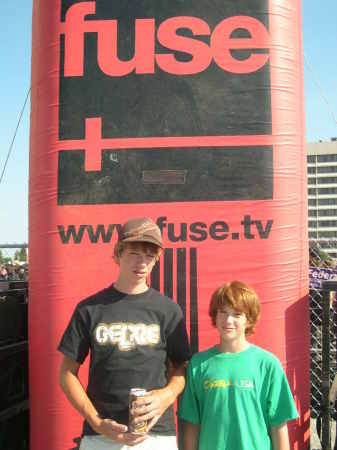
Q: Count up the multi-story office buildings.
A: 1